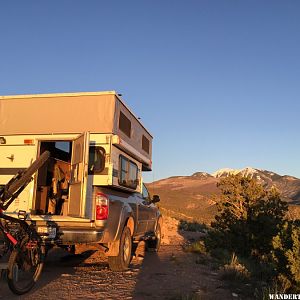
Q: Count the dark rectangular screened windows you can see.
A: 2